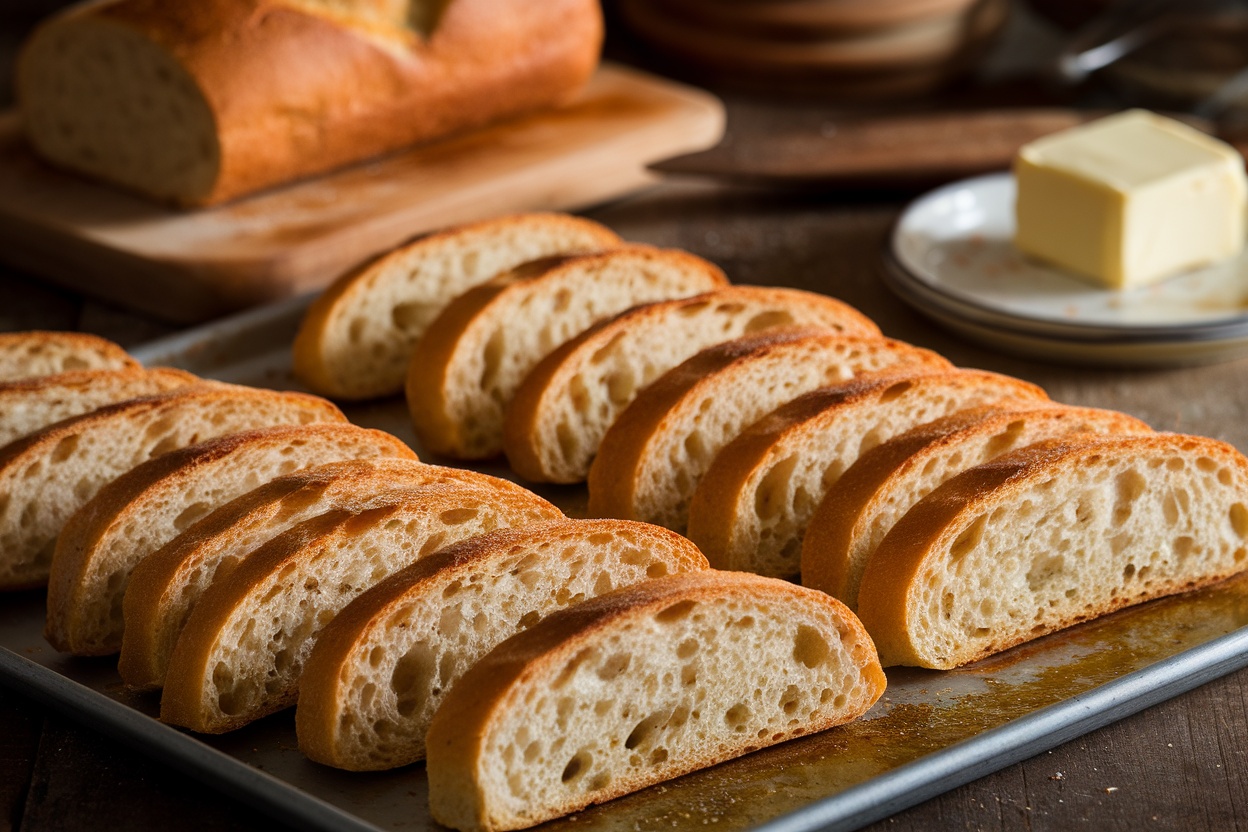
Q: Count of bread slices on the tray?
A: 15